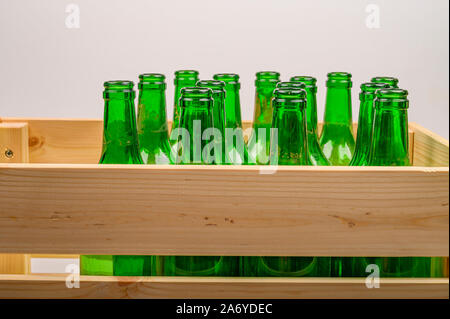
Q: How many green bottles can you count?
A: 14